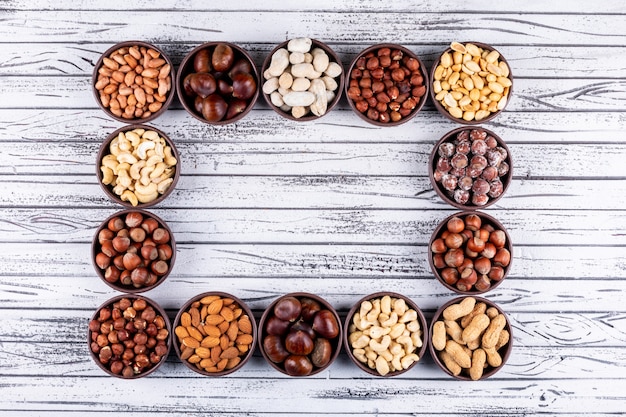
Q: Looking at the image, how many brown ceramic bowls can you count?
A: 14